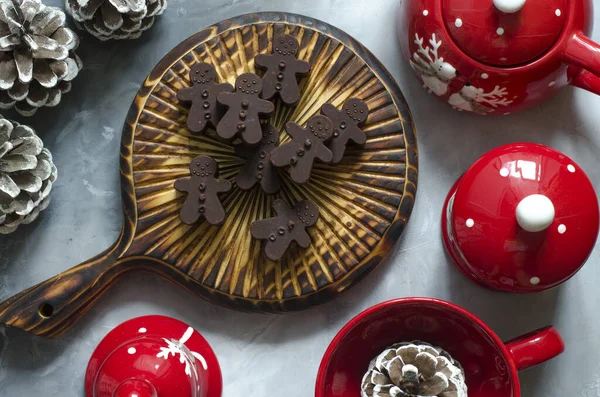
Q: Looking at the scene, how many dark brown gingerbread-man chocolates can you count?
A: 8